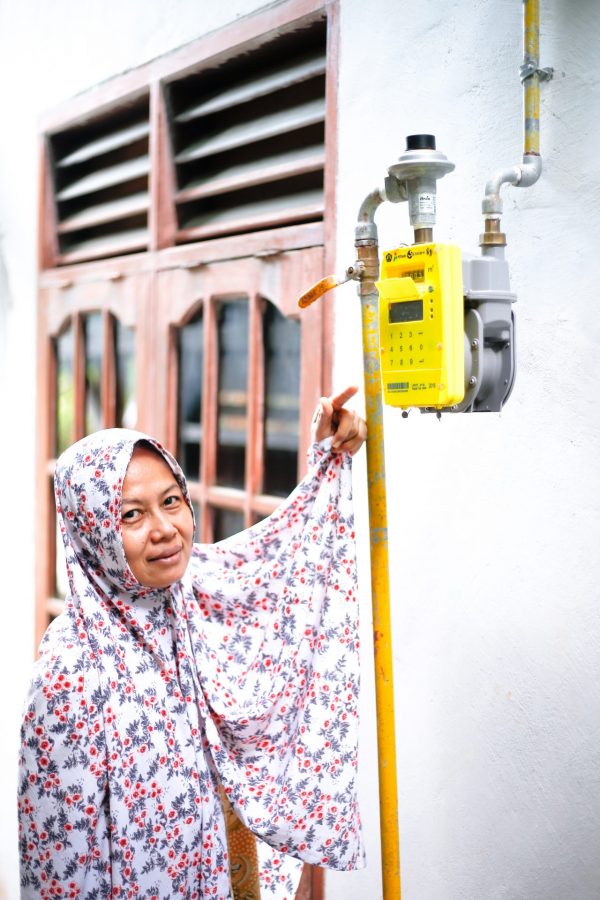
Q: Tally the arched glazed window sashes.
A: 2